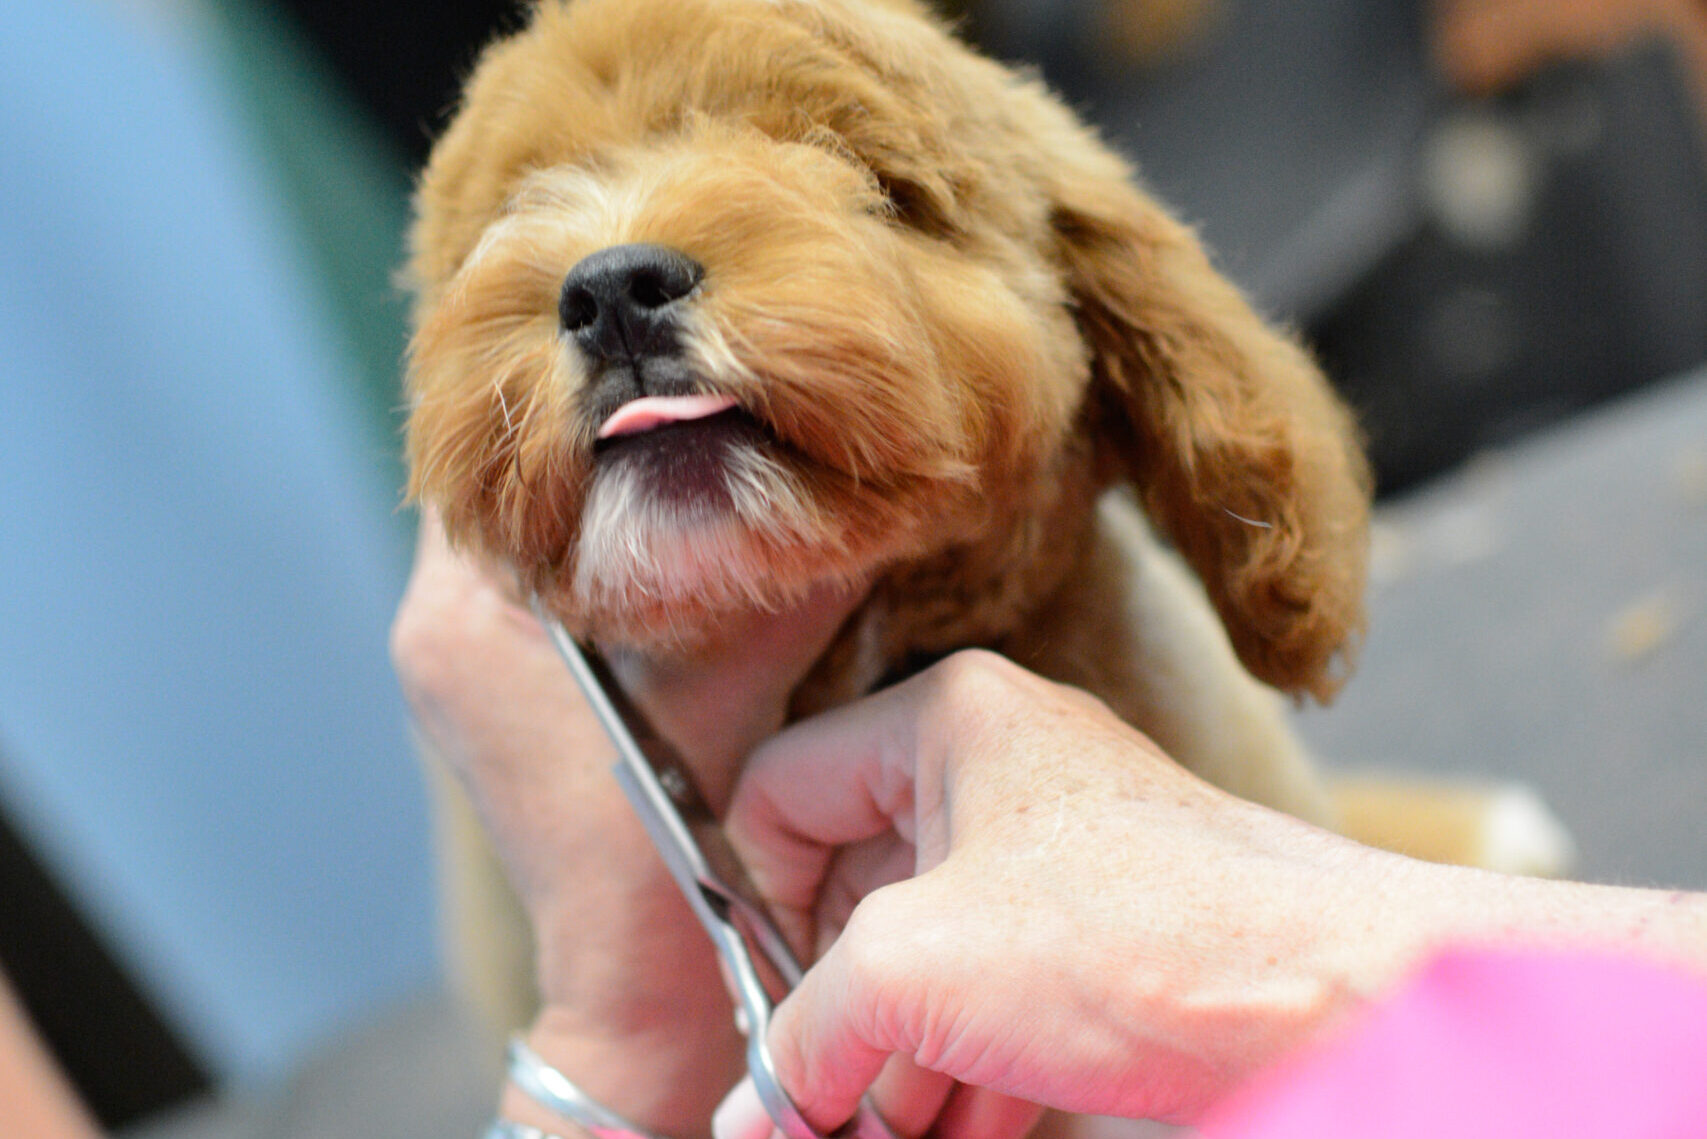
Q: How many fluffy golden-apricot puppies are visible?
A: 1